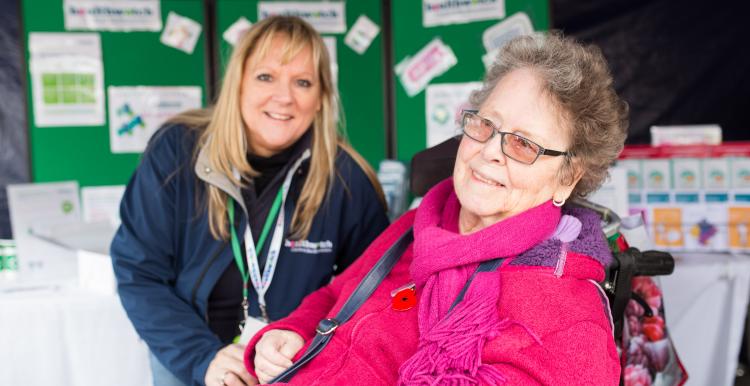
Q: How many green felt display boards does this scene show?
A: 3